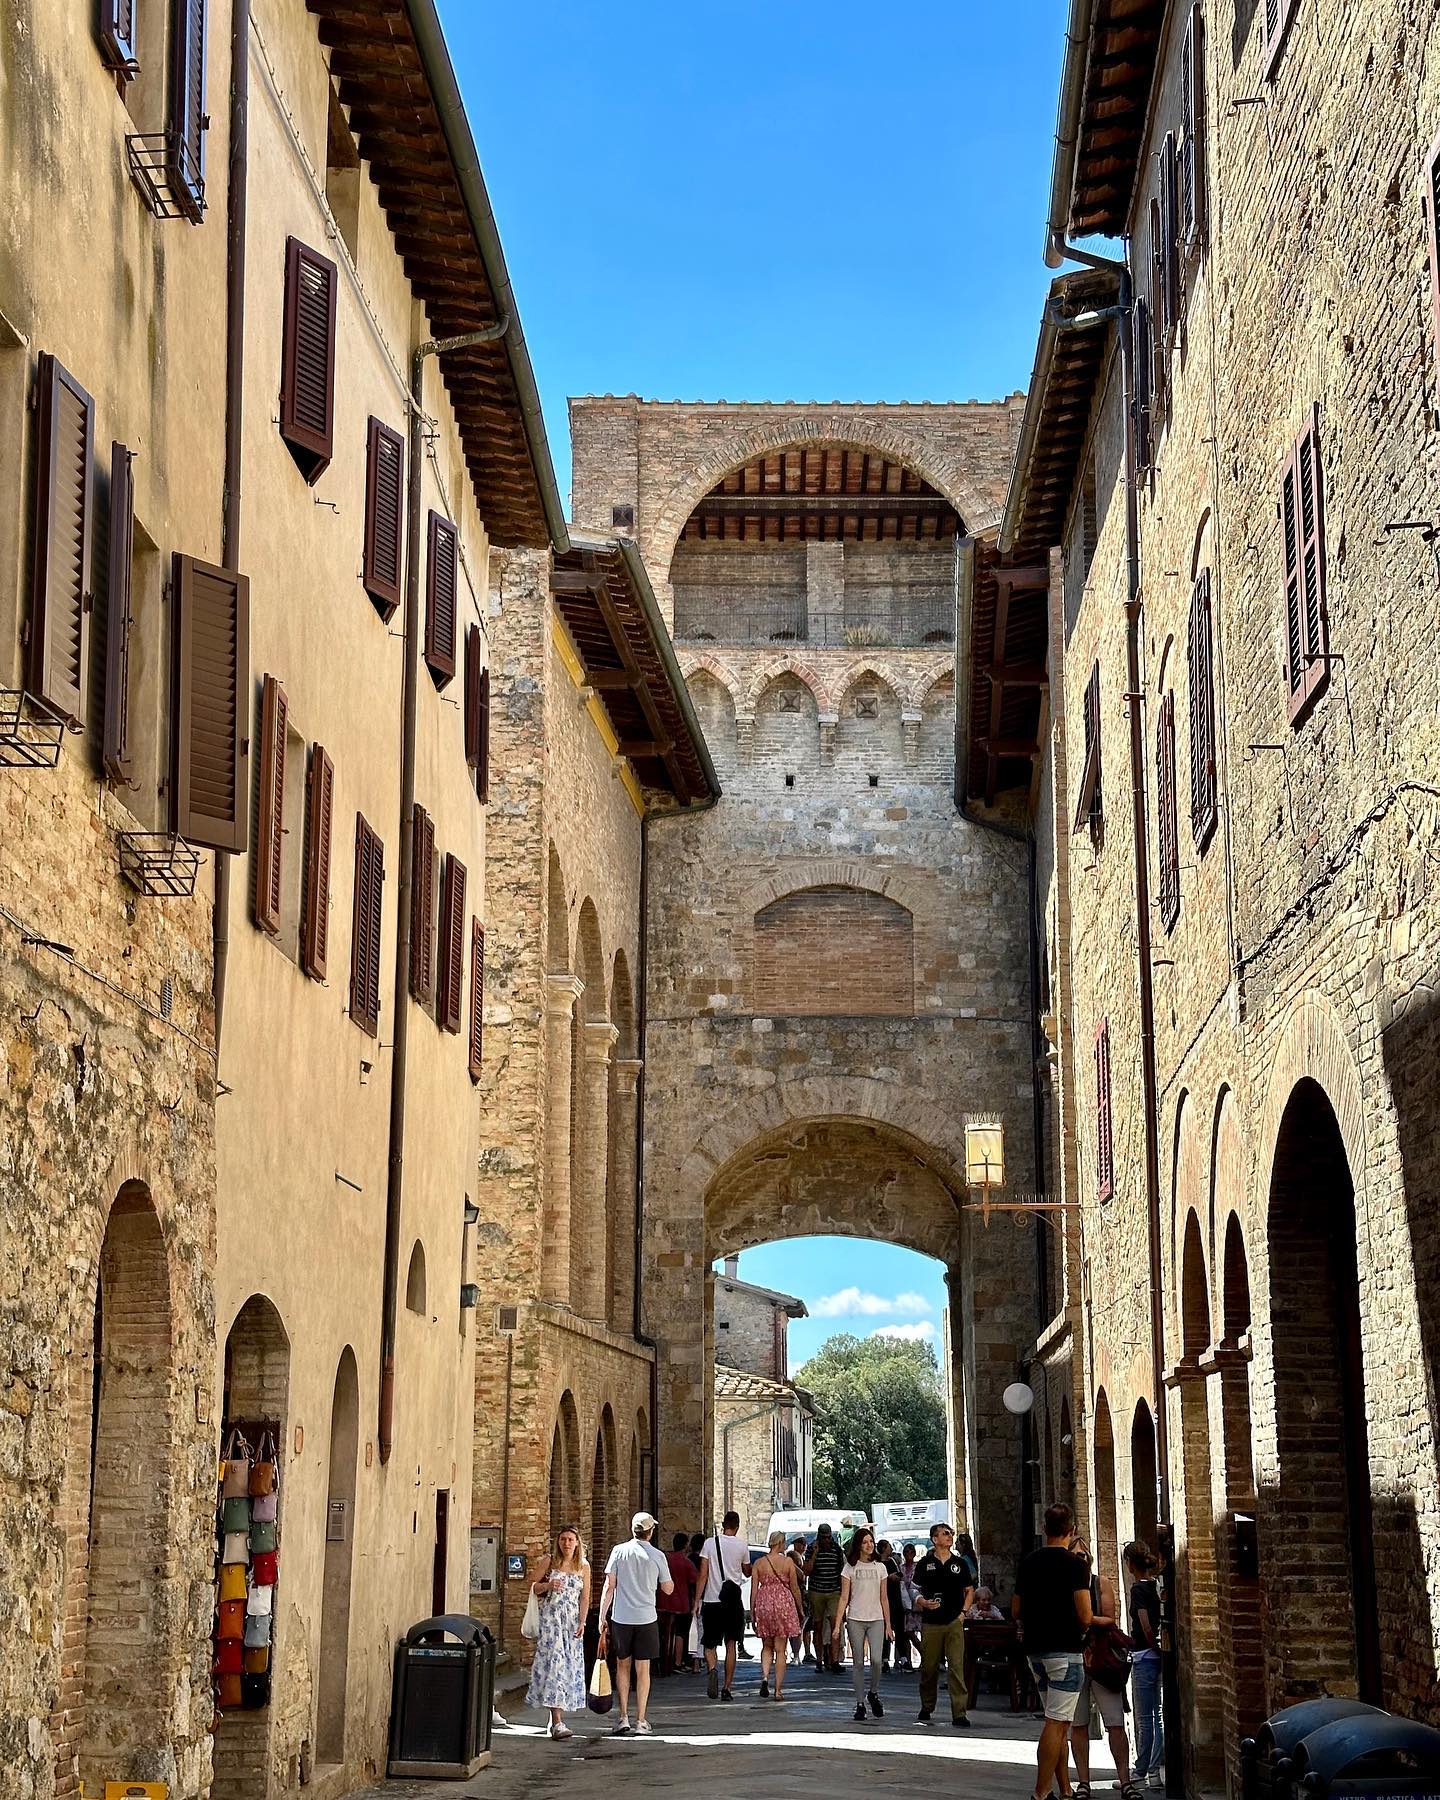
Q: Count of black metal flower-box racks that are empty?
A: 3